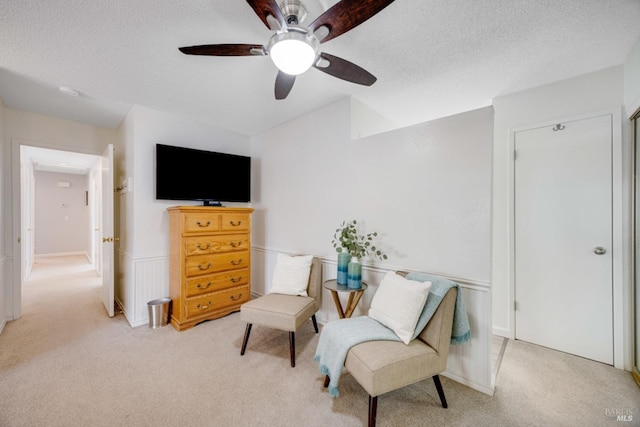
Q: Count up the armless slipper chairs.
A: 2